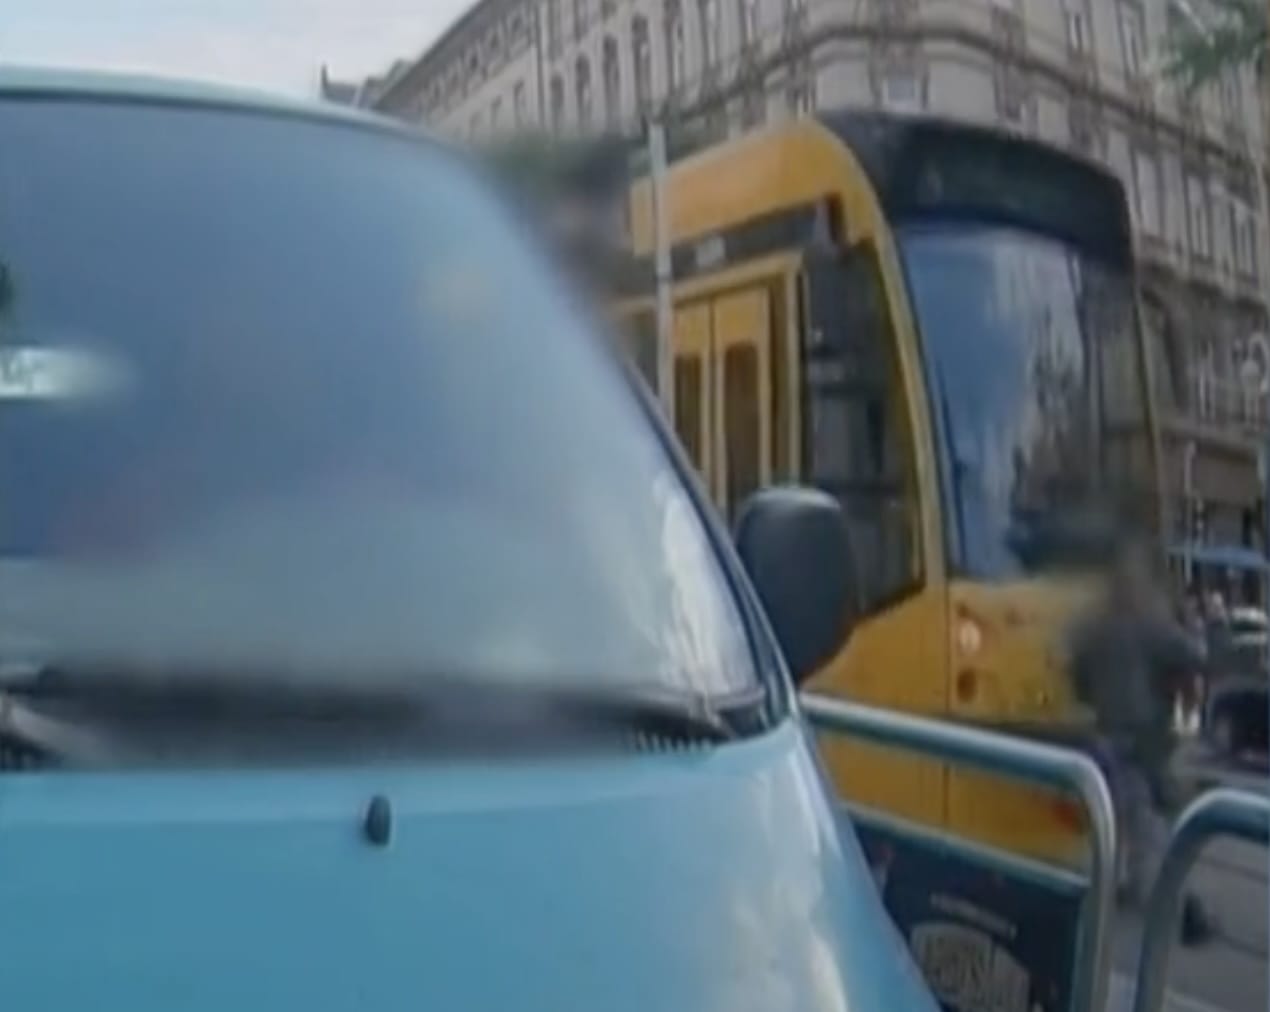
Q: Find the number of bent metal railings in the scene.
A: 2